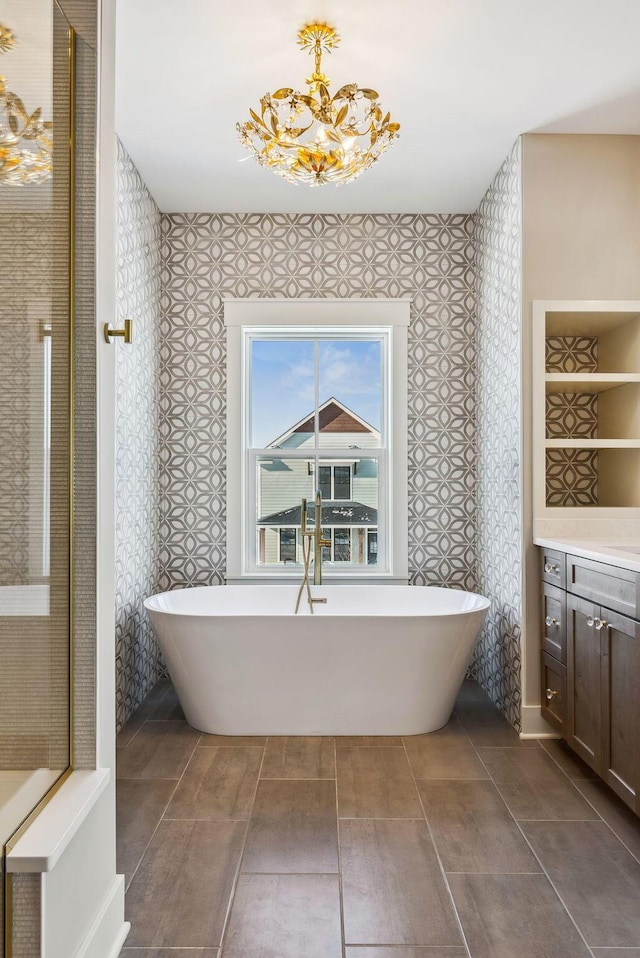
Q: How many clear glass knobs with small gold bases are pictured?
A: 5